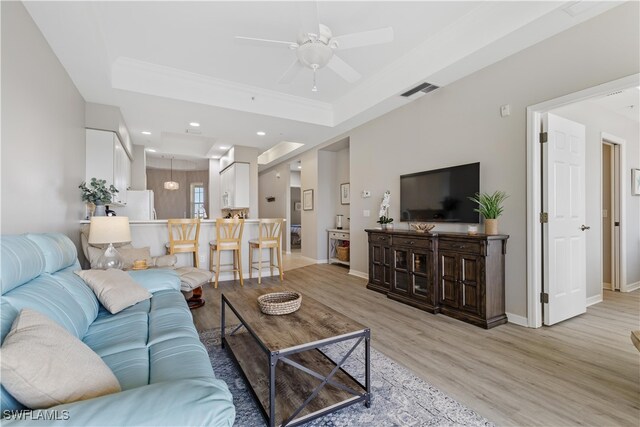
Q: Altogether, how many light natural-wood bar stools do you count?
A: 3